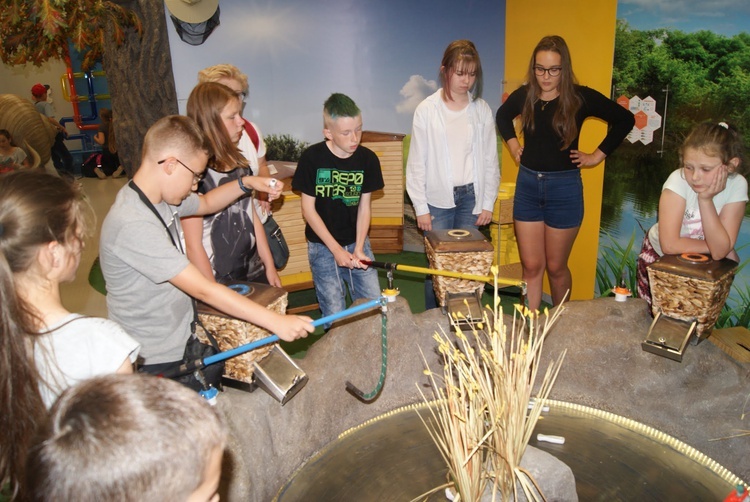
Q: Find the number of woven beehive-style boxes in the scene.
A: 3